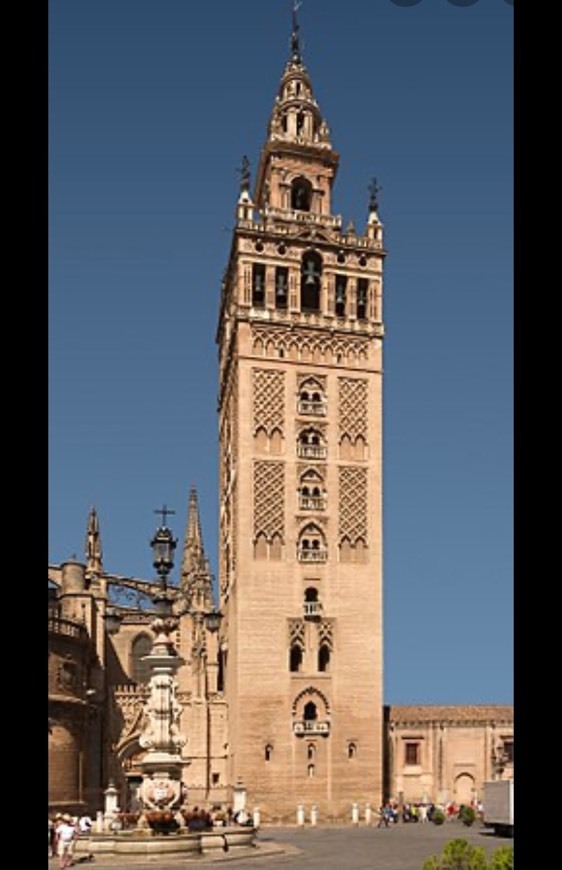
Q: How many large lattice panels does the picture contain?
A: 4